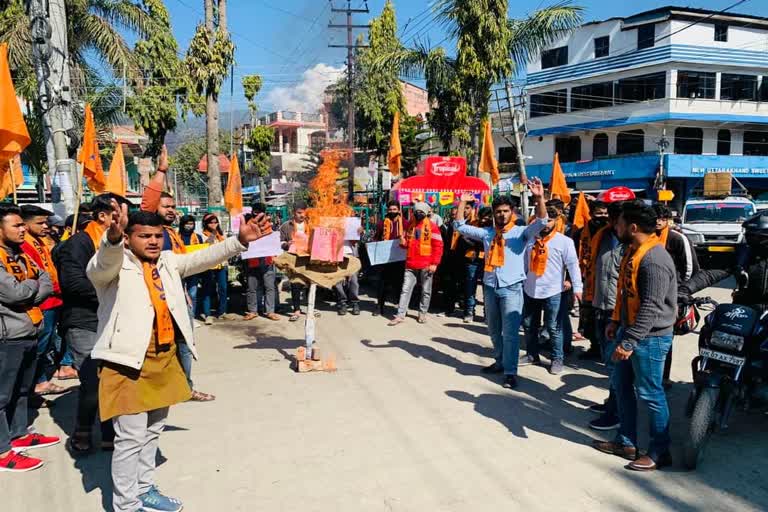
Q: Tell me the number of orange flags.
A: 9